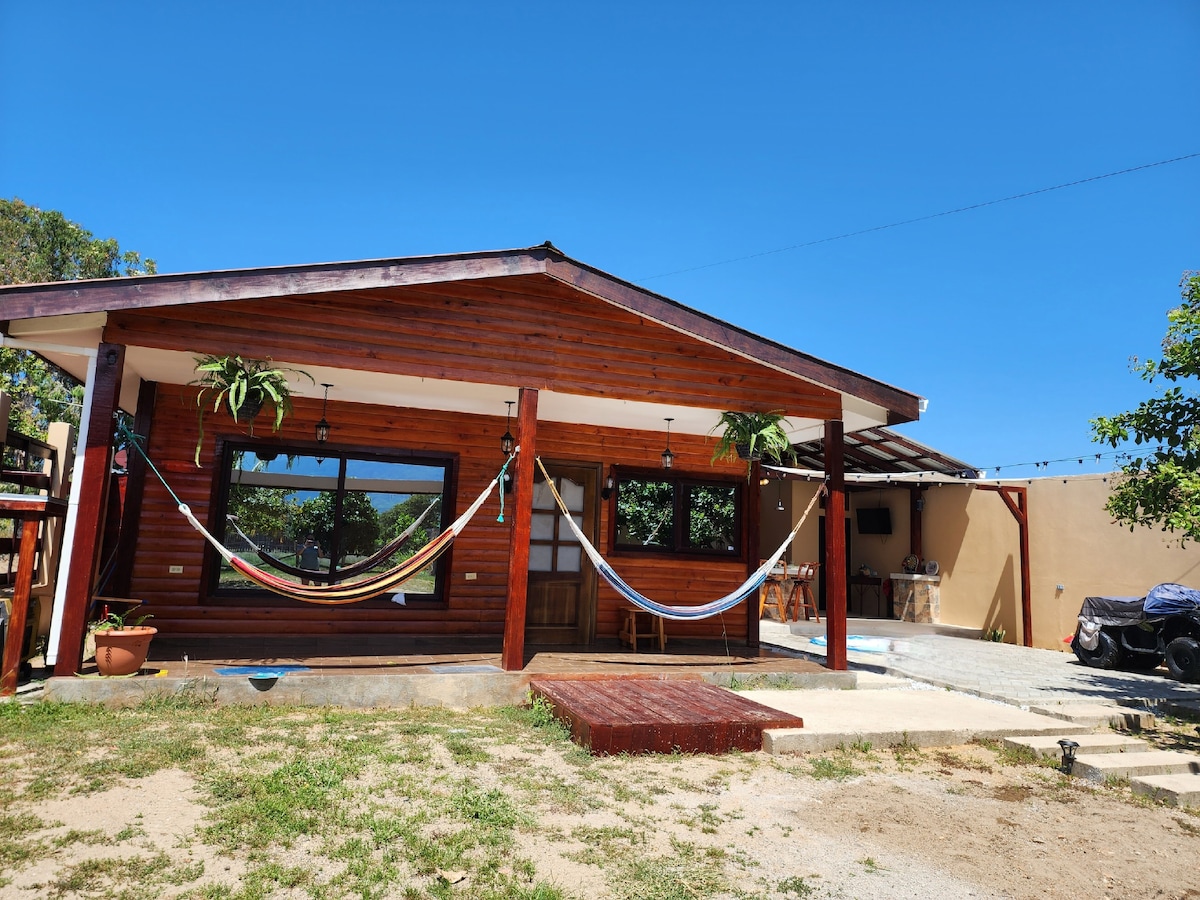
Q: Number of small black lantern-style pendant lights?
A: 3